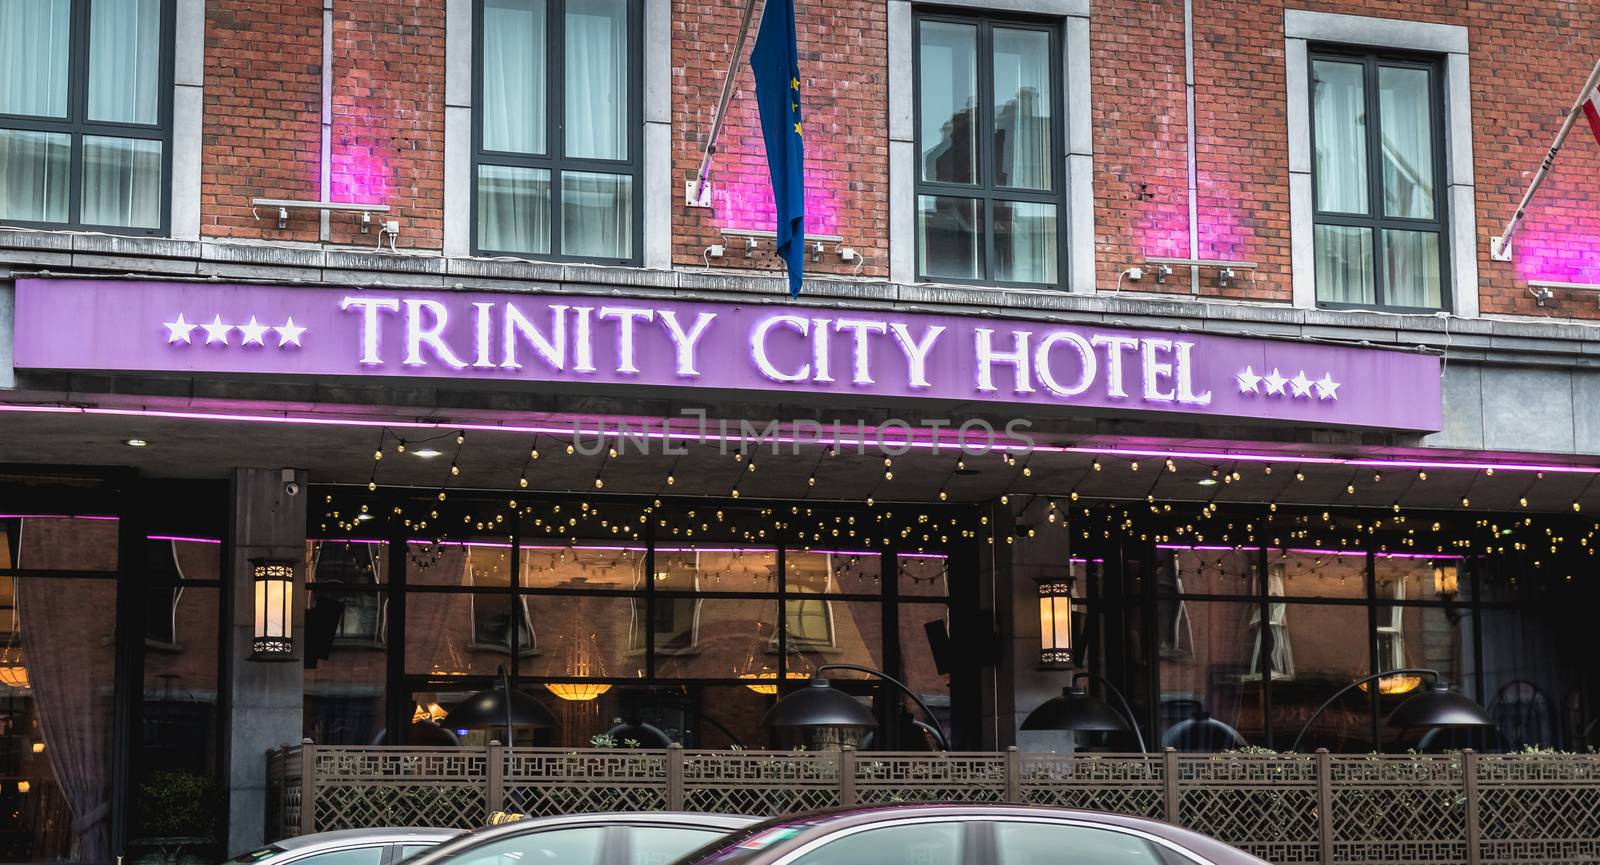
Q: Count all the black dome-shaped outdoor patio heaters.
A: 4